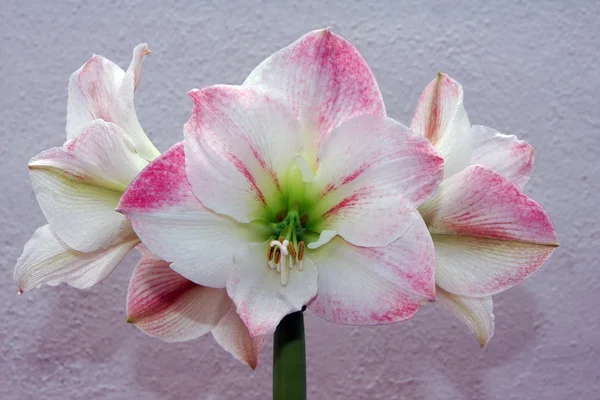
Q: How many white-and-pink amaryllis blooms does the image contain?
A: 4